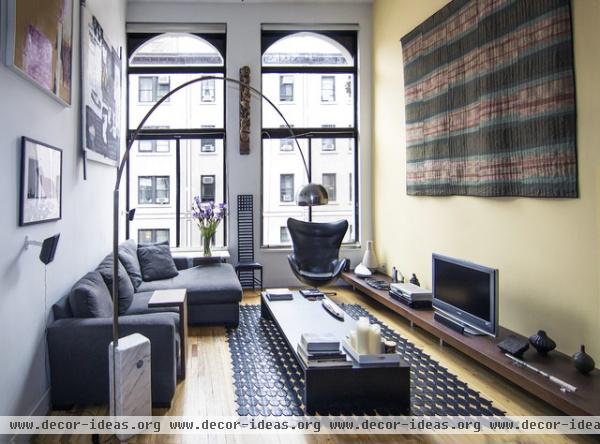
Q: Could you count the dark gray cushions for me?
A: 4